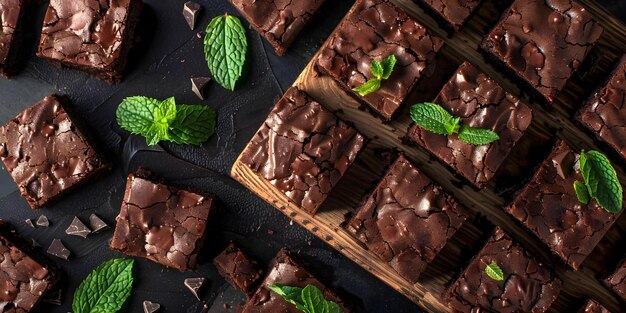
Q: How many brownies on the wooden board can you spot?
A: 11